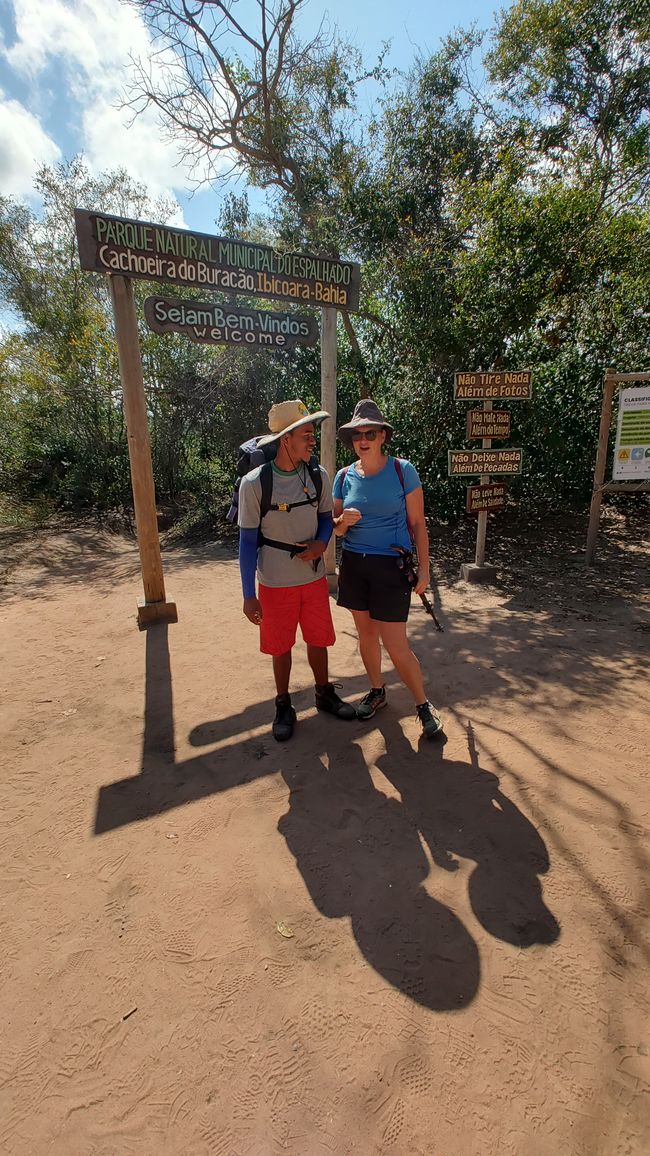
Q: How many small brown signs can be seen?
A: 4